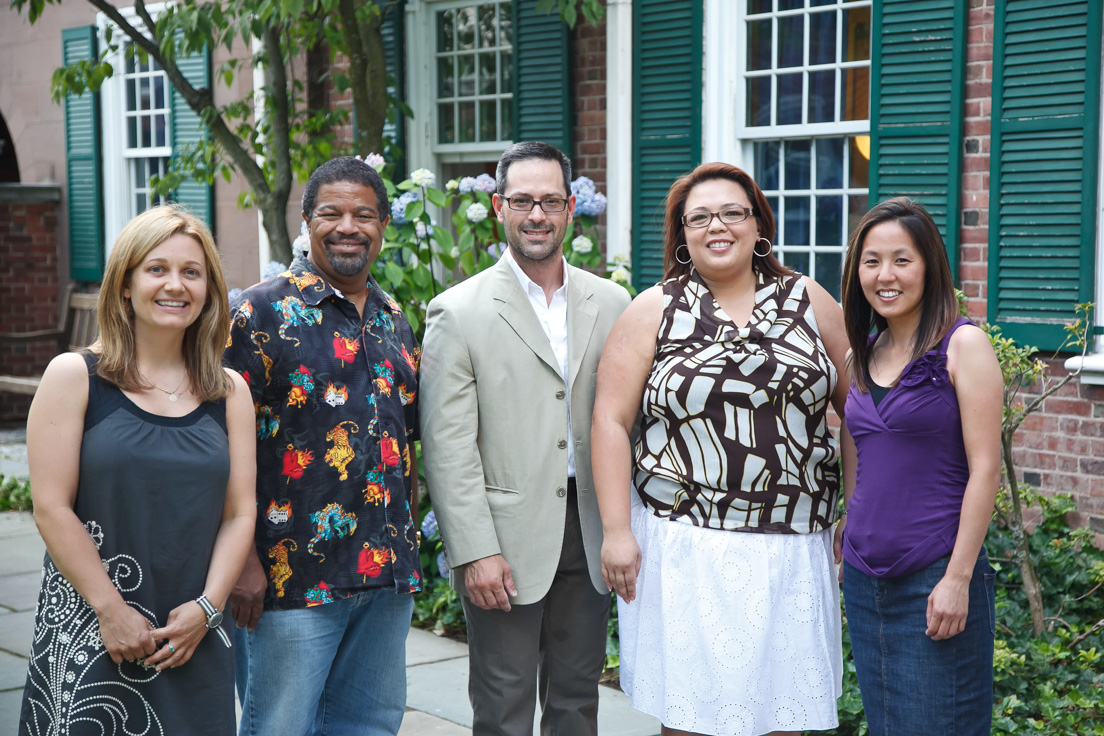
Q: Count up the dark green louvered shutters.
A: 7